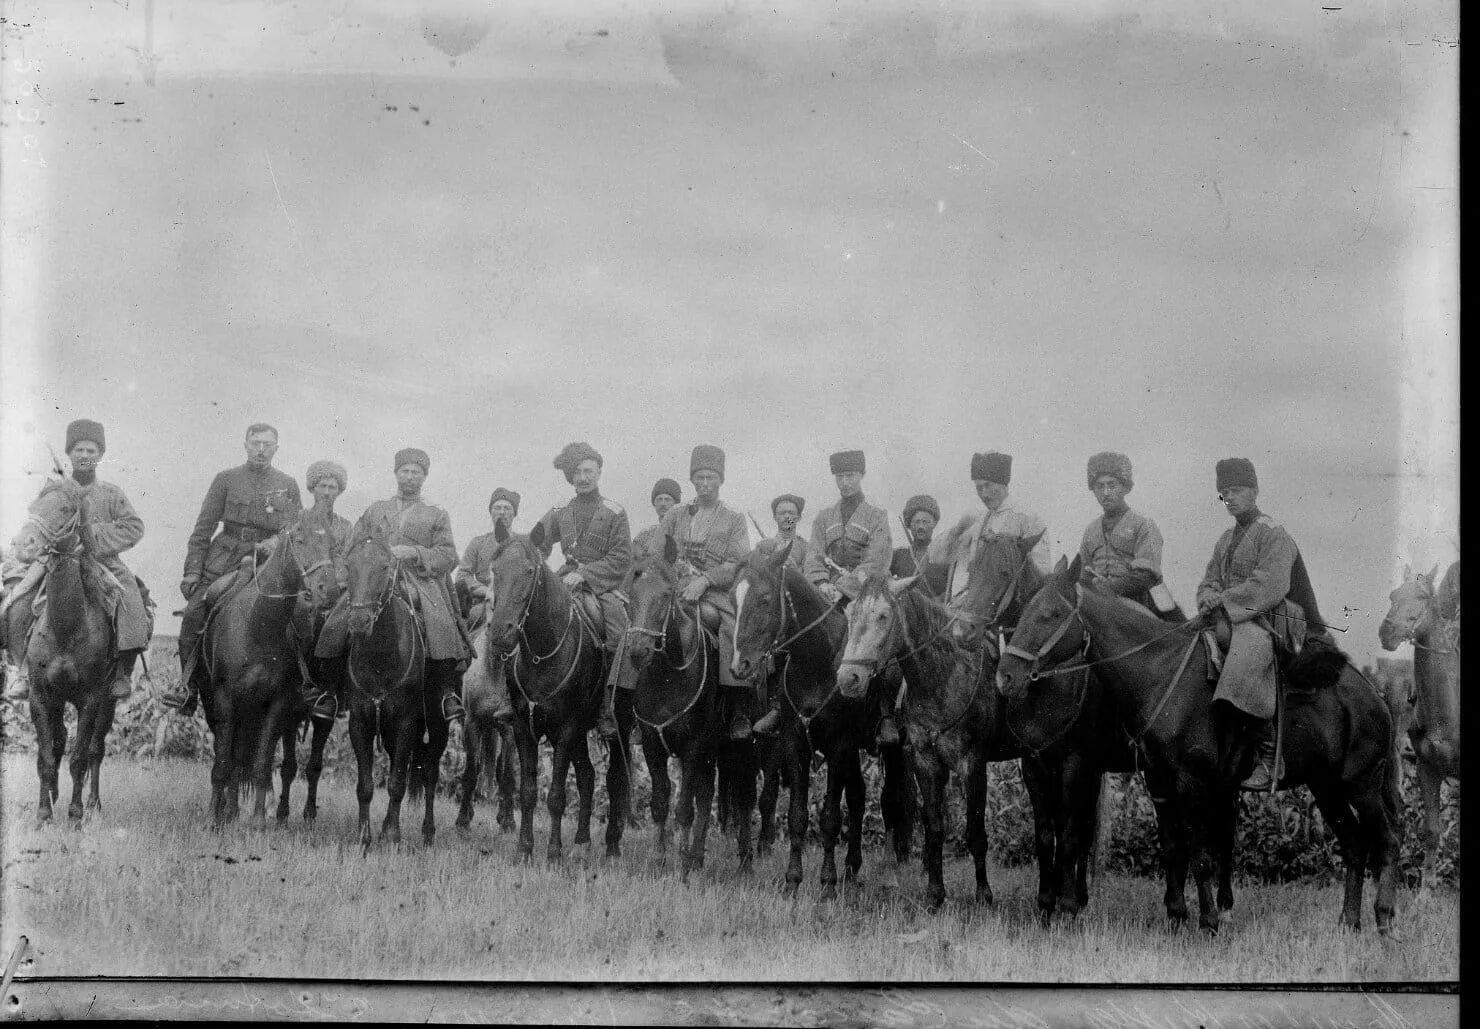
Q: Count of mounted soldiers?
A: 14